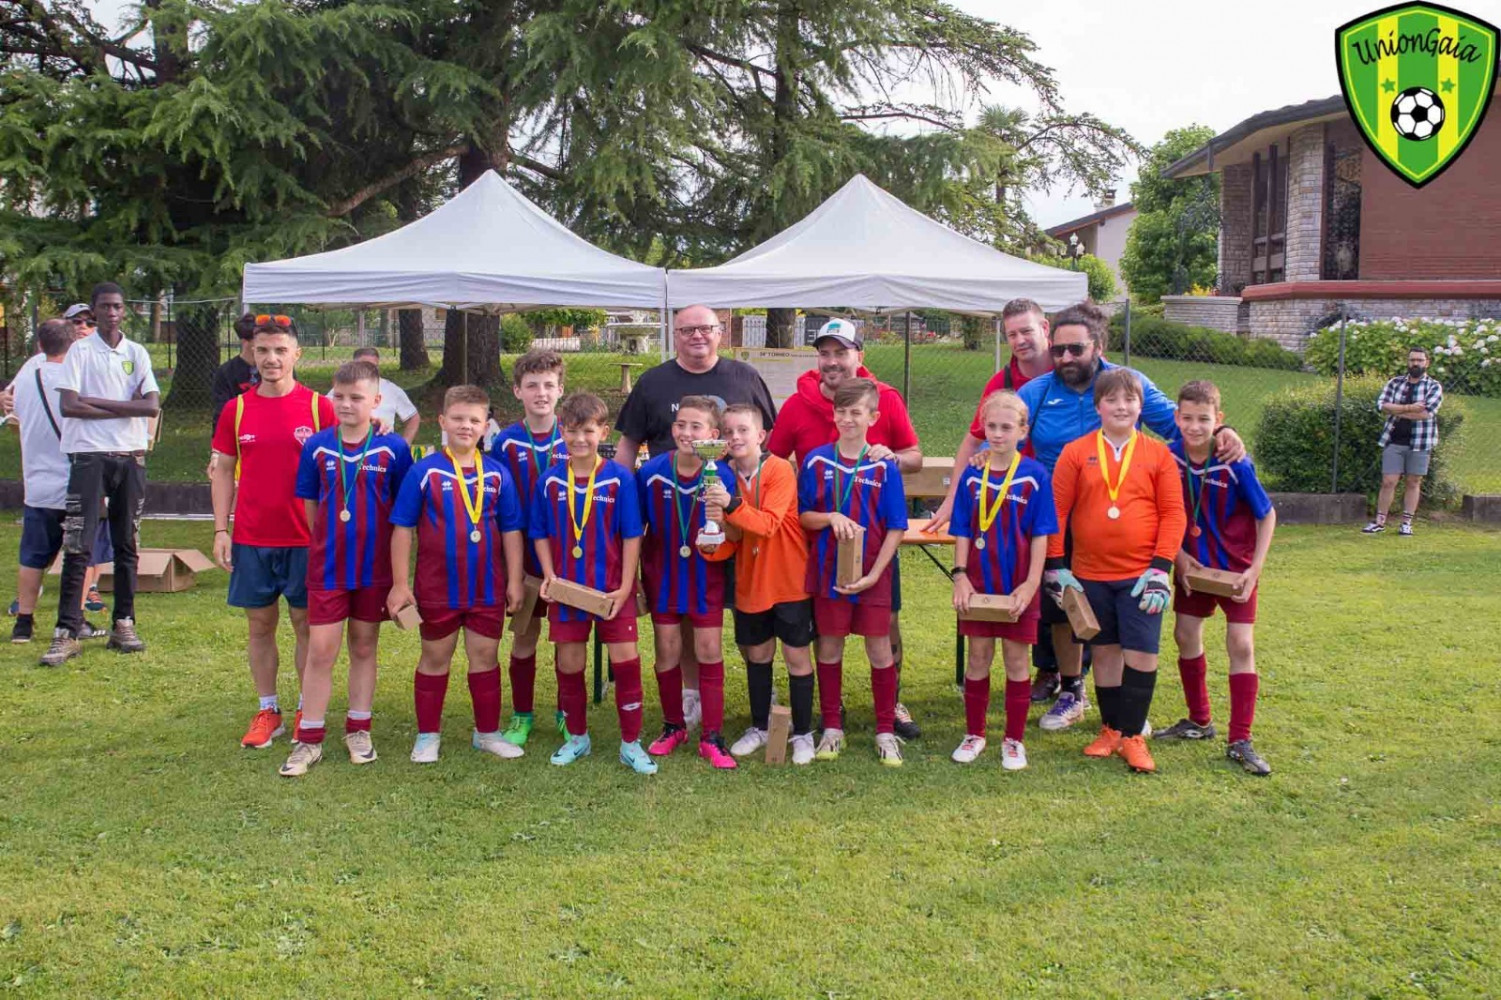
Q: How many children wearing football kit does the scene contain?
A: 10